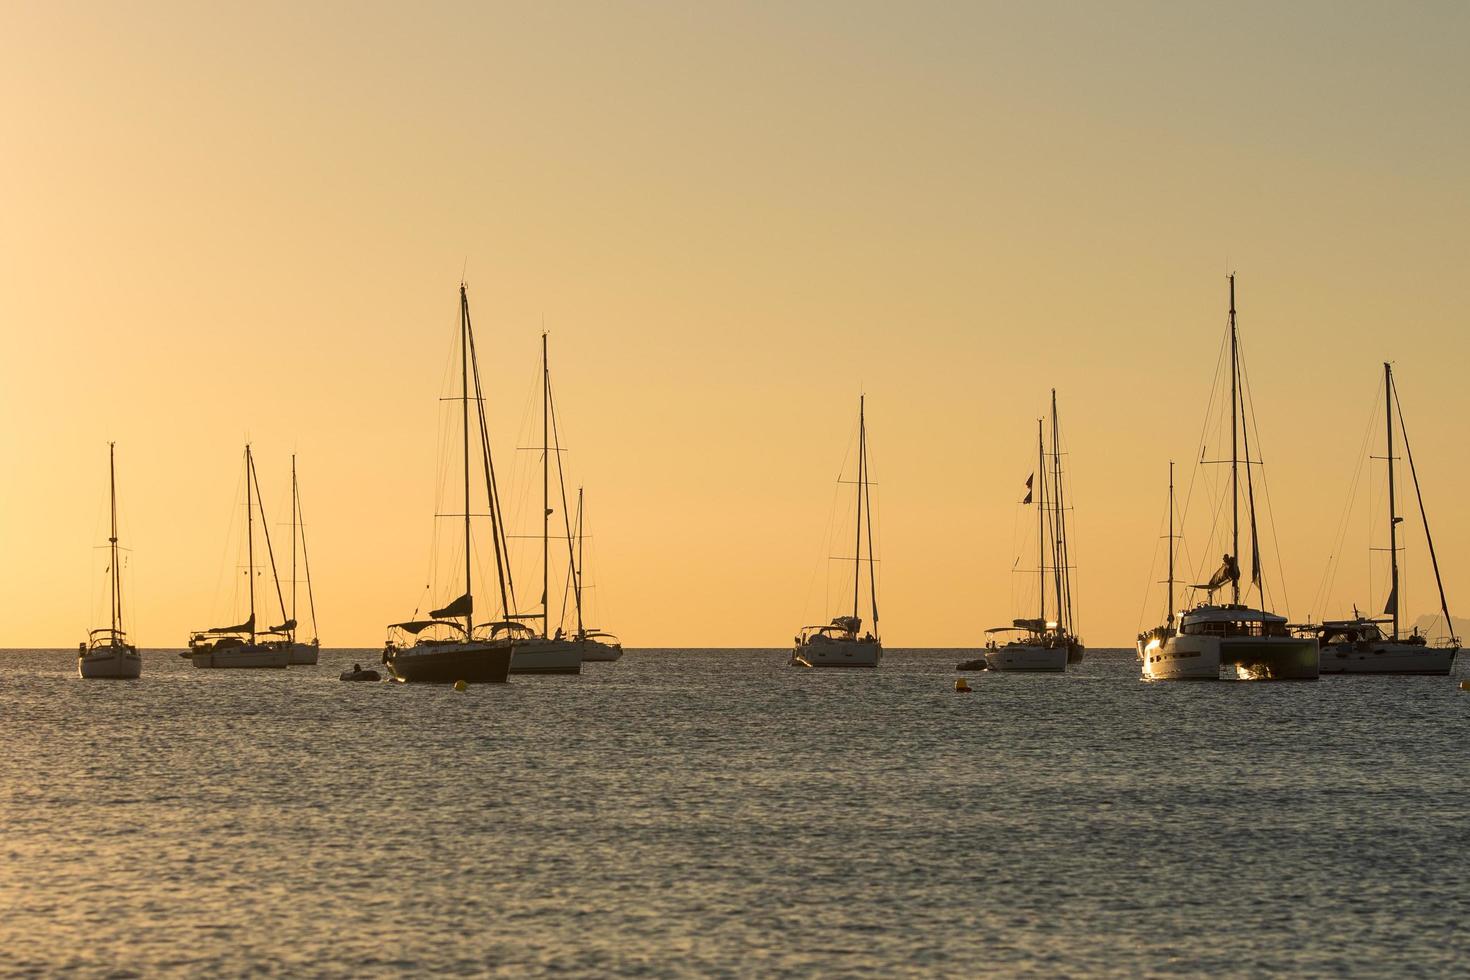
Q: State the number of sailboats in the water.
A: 12